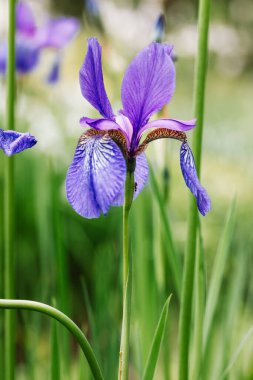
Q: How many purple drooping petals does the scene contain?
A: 3